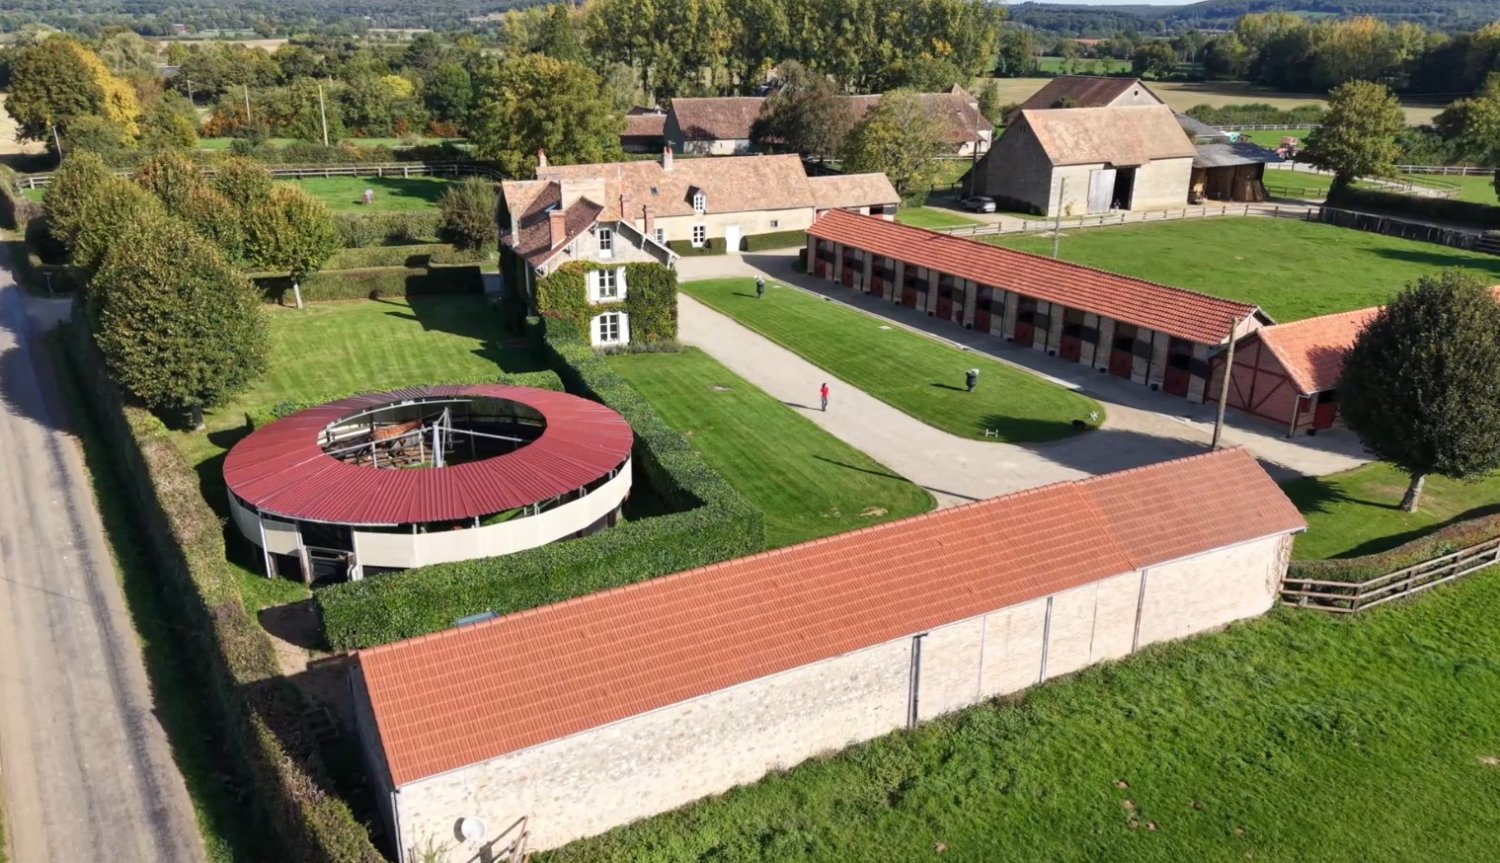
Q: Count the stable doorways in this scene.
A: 11